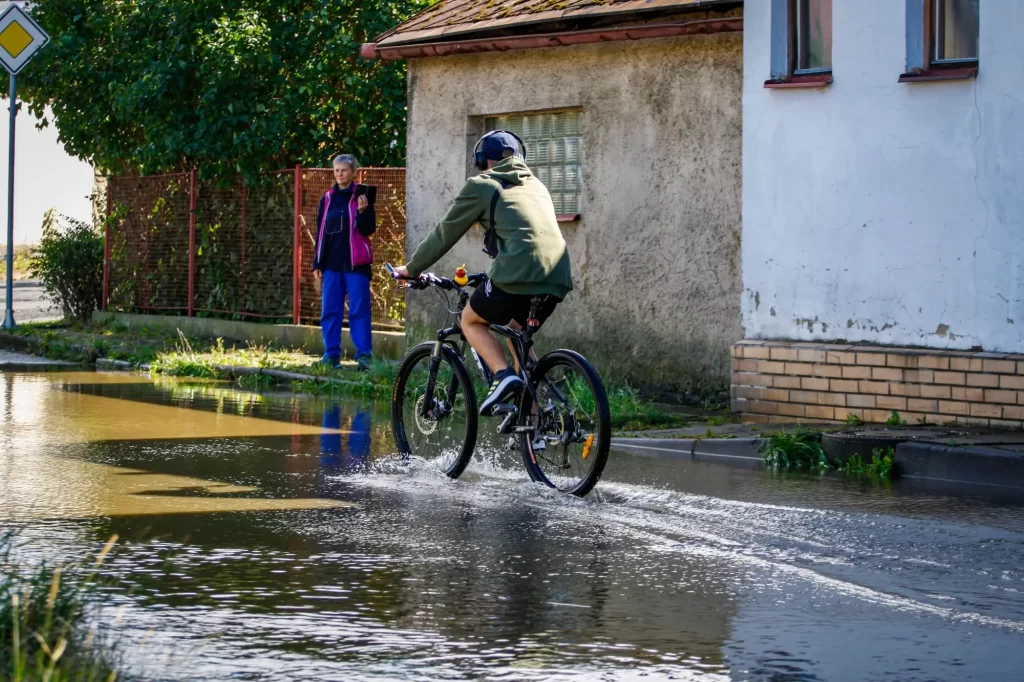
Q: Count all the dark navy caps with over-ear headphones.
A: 1